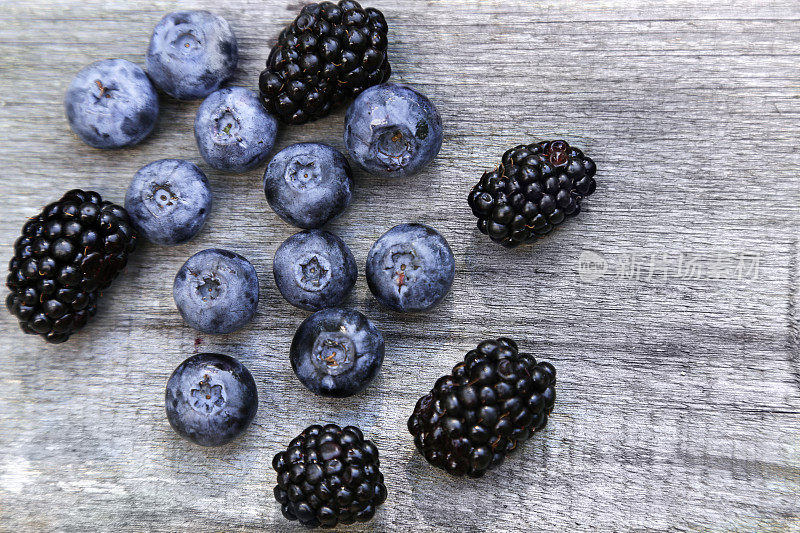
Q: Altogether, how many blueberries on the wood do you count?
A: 11